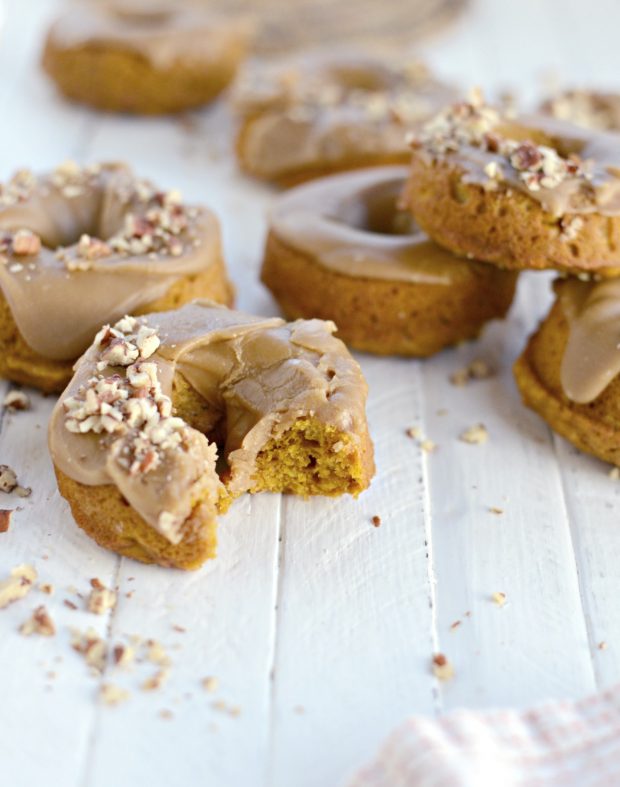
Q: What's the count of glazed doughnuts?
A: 8